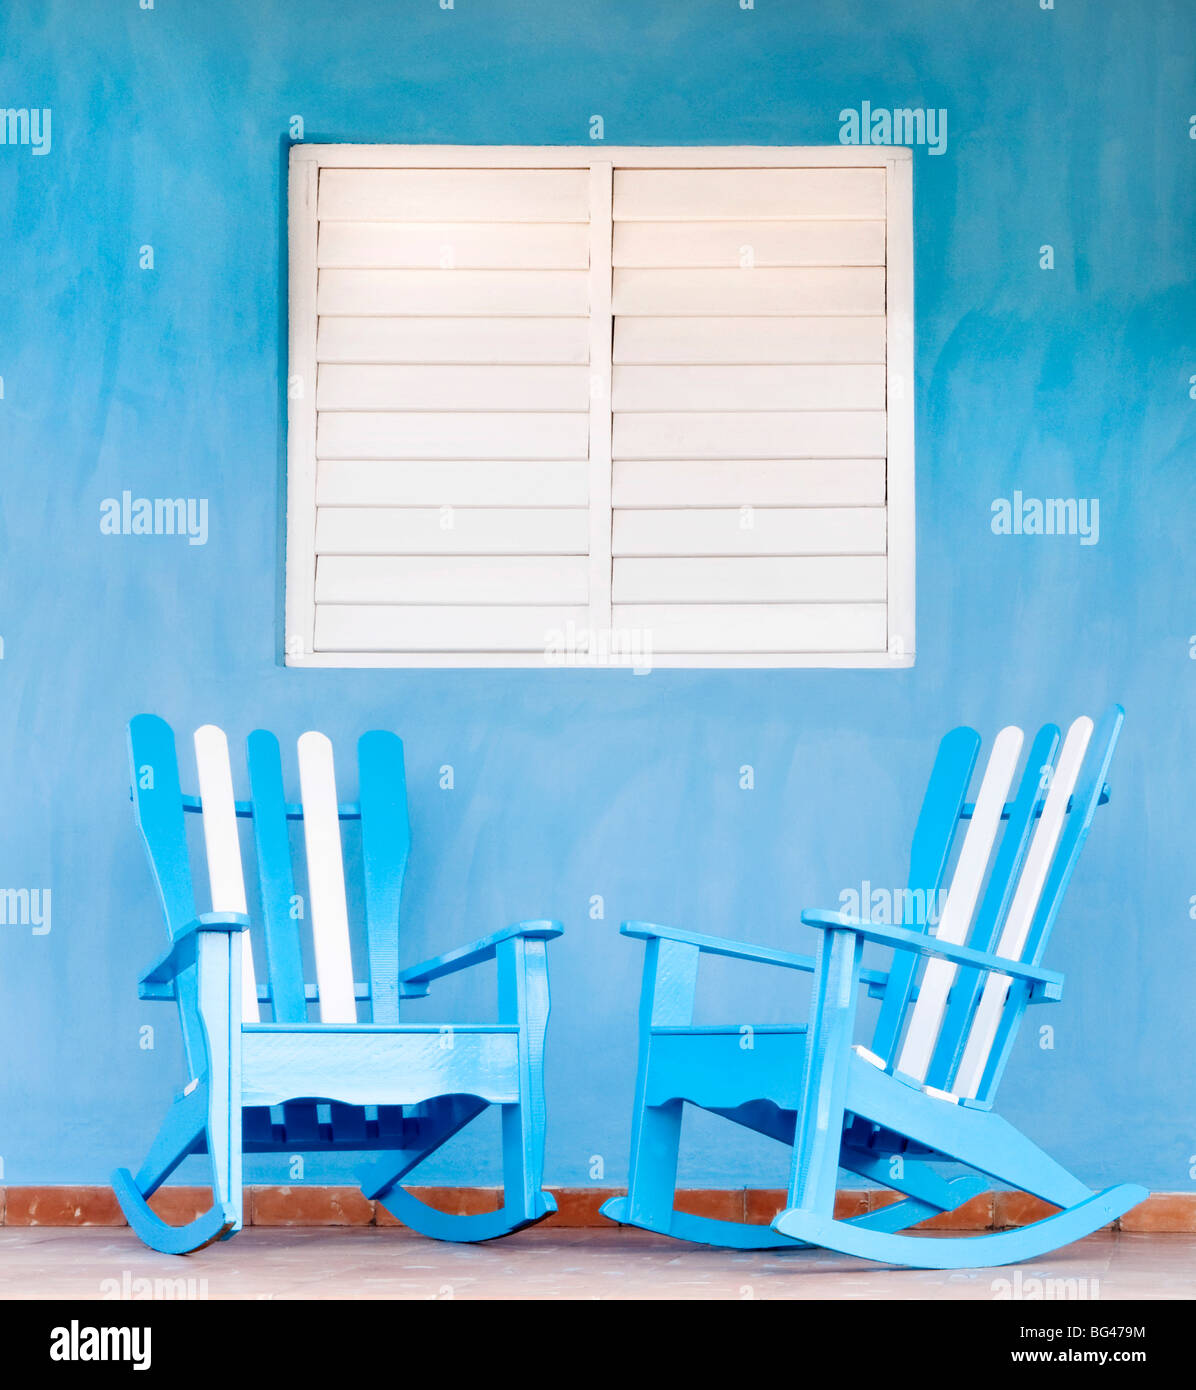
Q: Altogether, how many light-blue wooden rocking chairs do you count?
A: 2